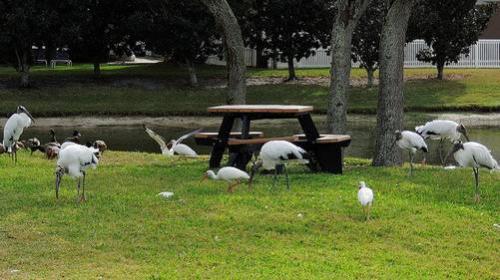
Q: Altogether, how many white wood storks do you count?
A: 6